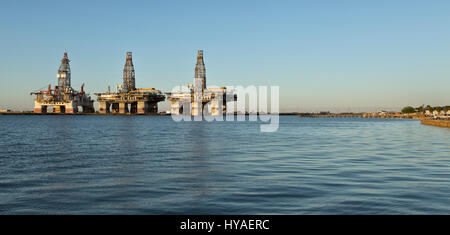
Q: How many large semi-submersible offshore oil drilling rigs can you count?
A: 3